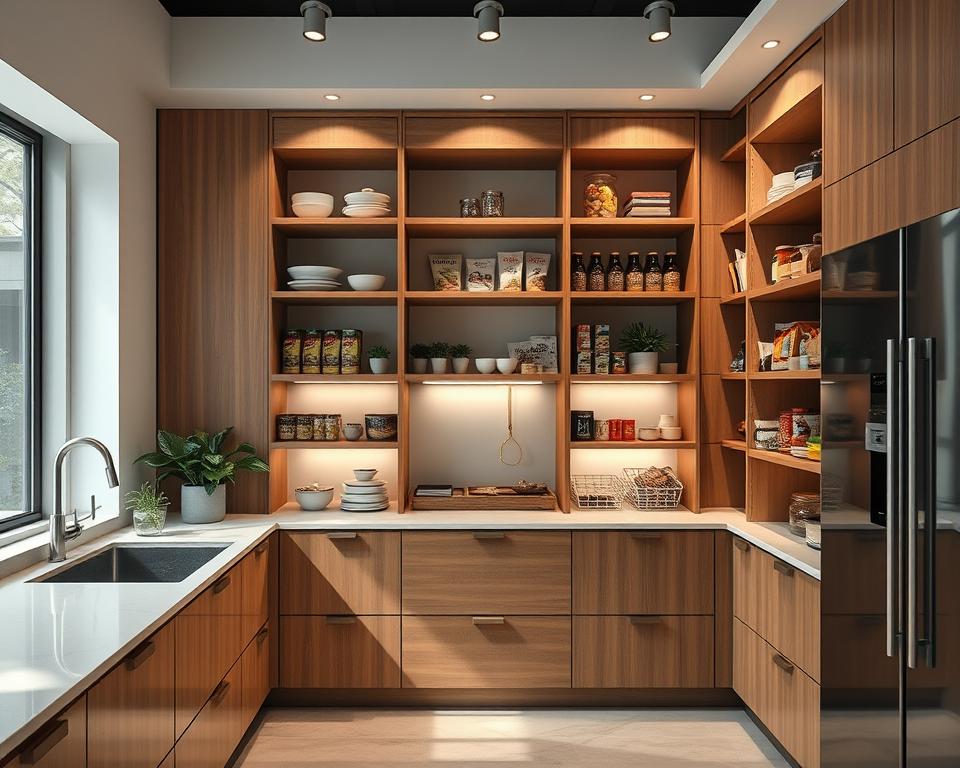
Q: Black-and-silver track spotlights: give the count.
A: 3